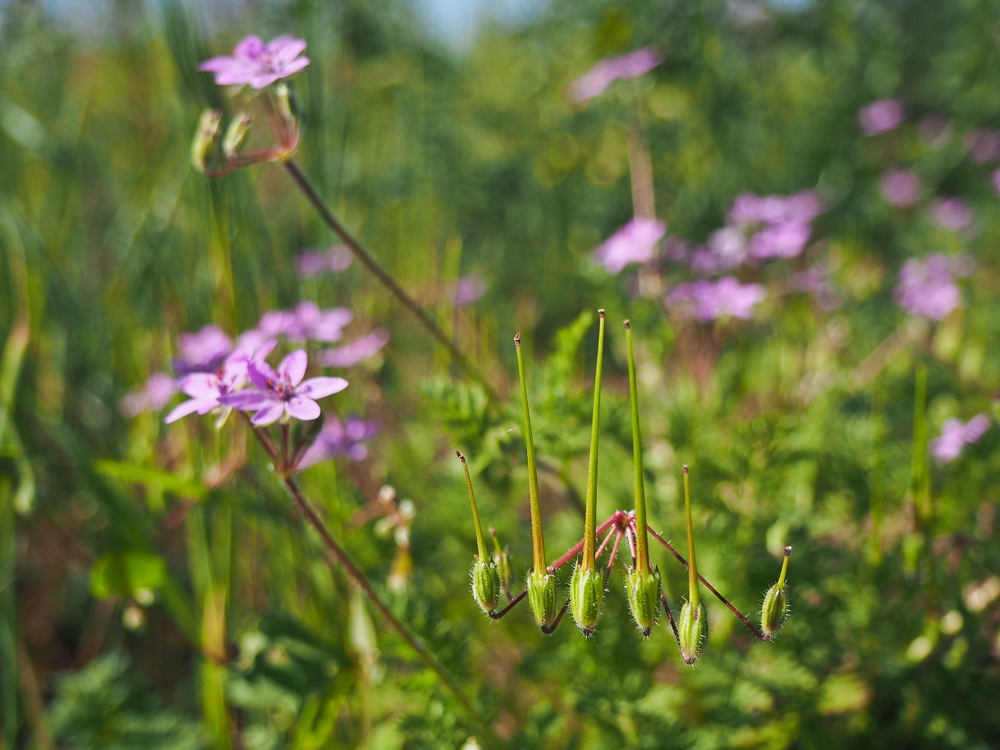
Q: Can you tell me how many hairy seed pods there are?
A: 7